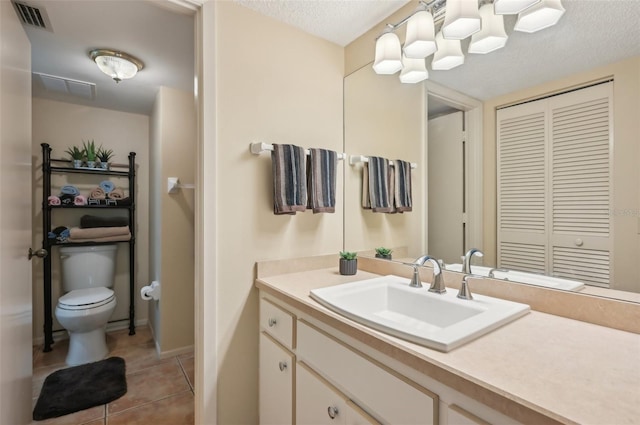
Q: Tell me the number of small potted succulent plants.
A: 4